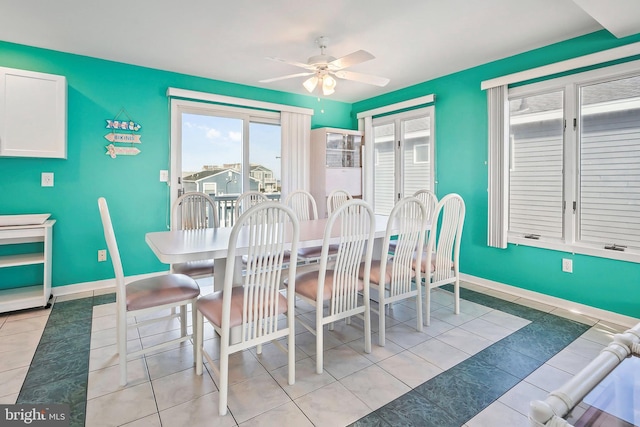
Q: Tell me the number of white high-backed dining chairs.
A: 10